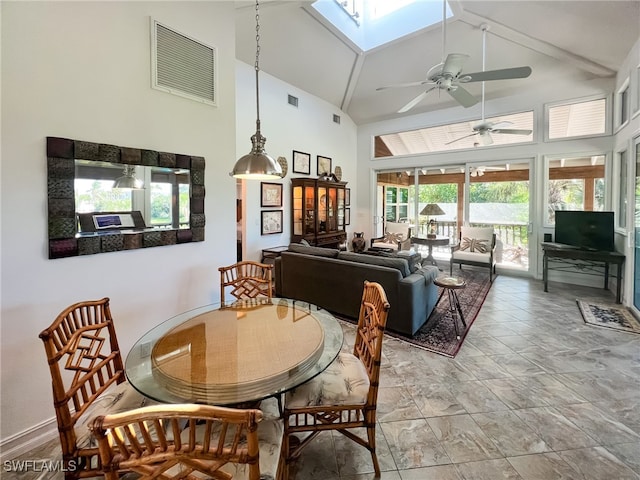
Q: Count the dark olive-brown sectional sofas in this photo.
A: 1